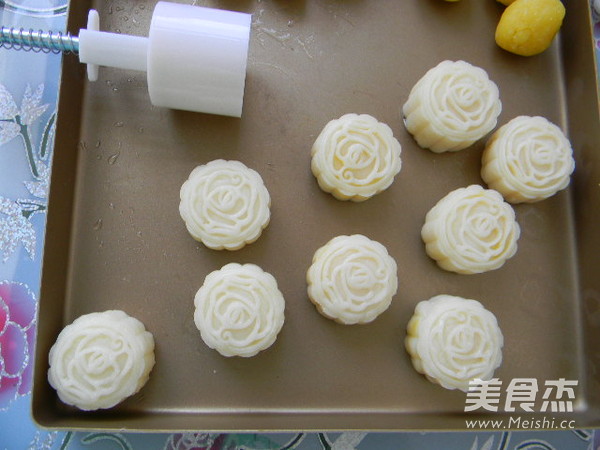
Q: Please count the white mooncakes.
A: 9